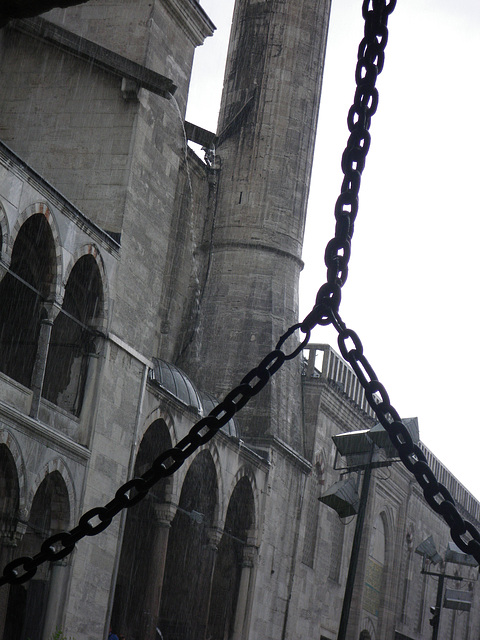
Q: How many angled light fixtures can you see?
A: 6